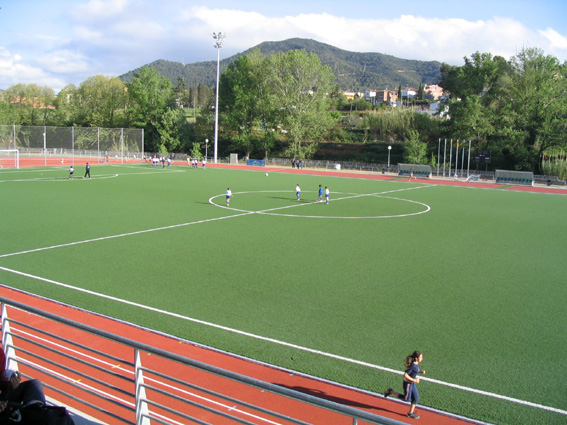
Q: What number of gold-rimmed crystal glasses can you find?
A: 0